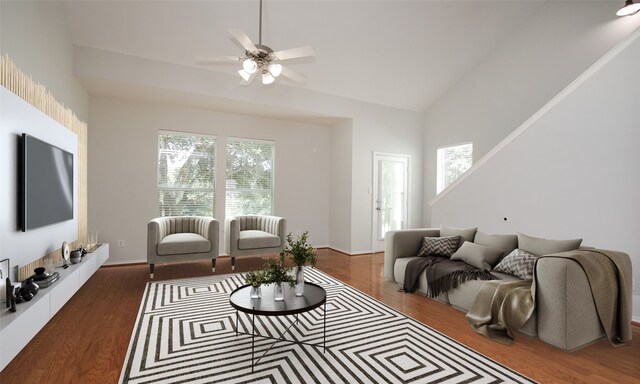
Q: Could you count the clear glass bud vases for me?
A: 3